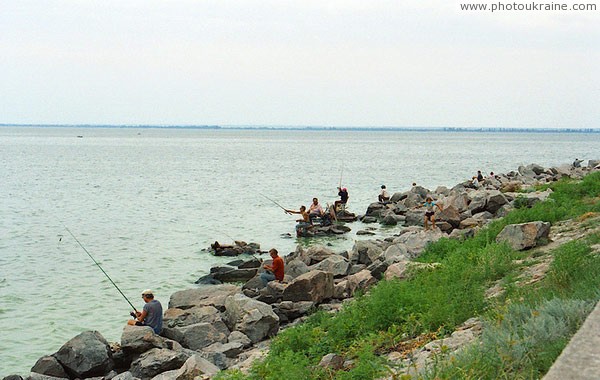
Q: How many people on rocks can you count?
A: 12